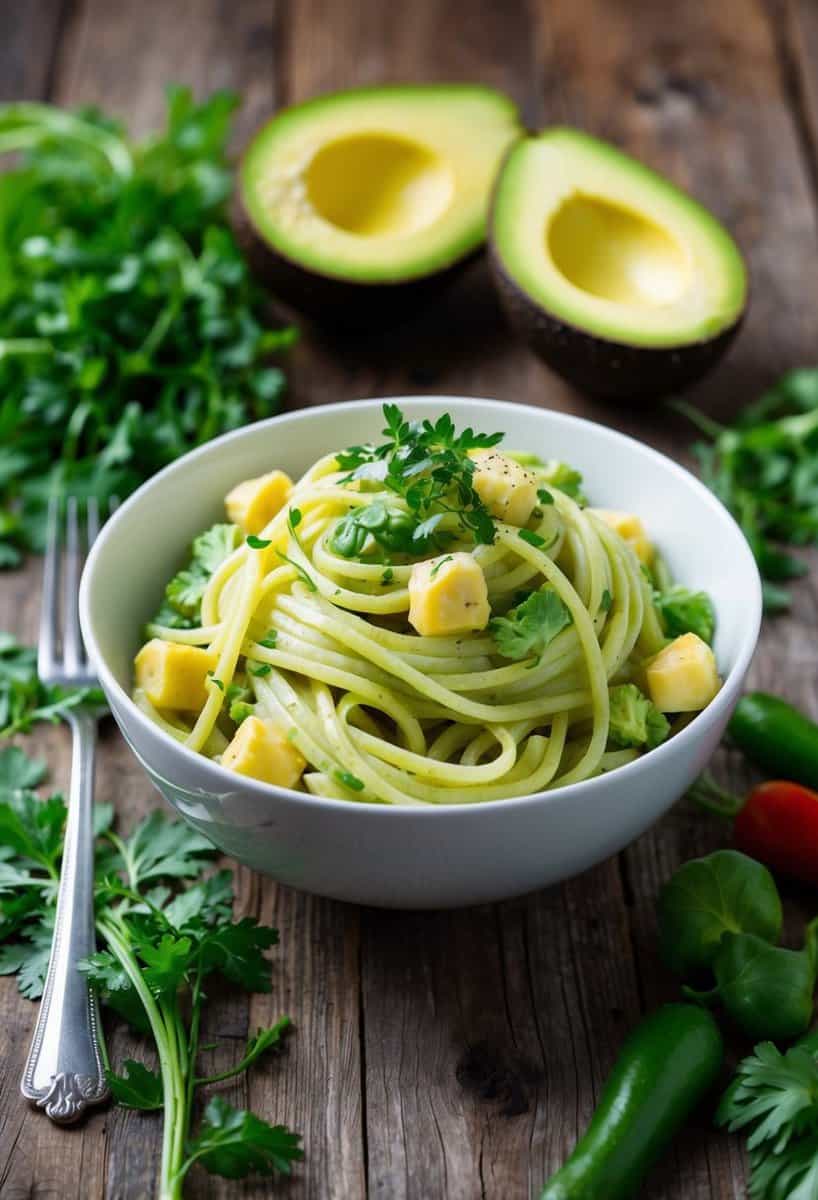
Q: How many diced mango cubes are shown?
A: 7